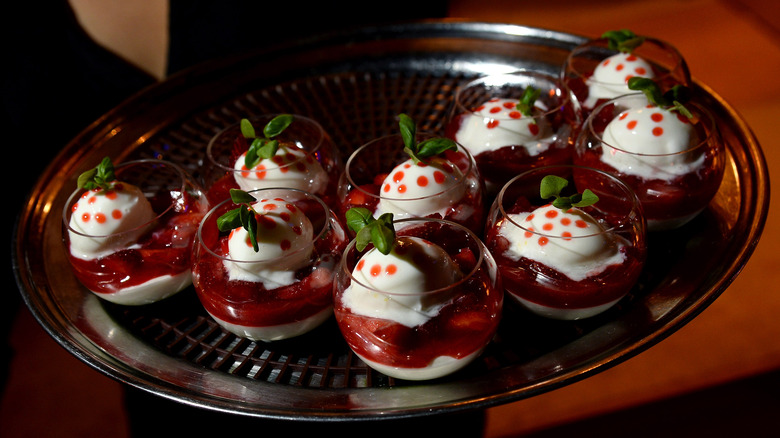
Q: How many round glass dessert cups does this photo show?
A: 9